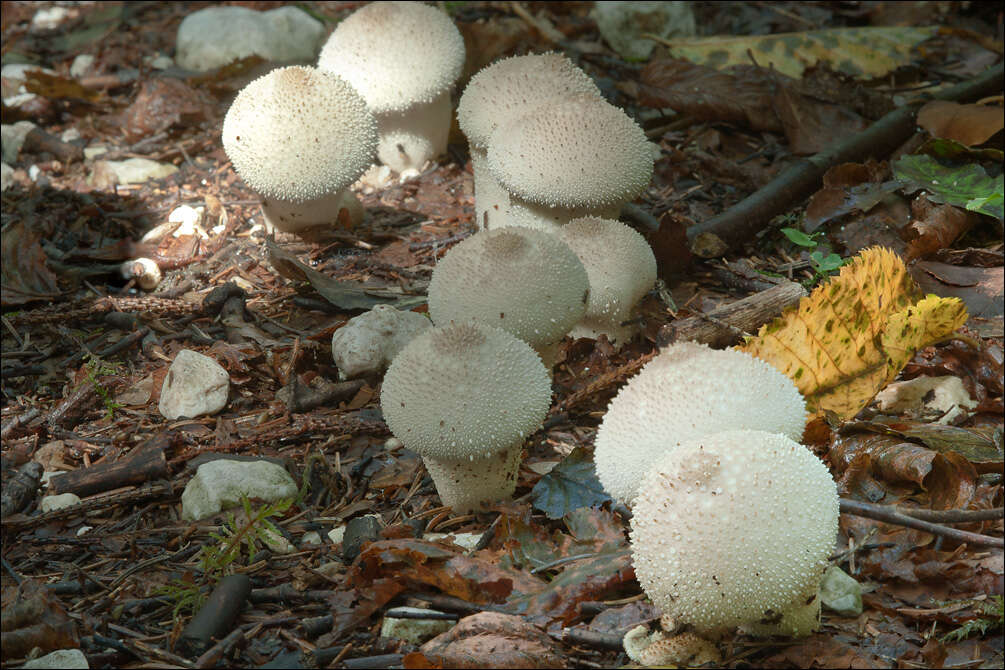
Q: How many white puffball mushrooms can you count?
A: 9